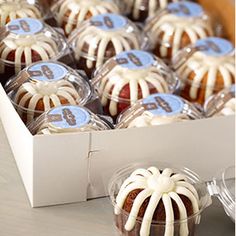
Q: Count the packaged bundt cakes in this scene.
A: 13